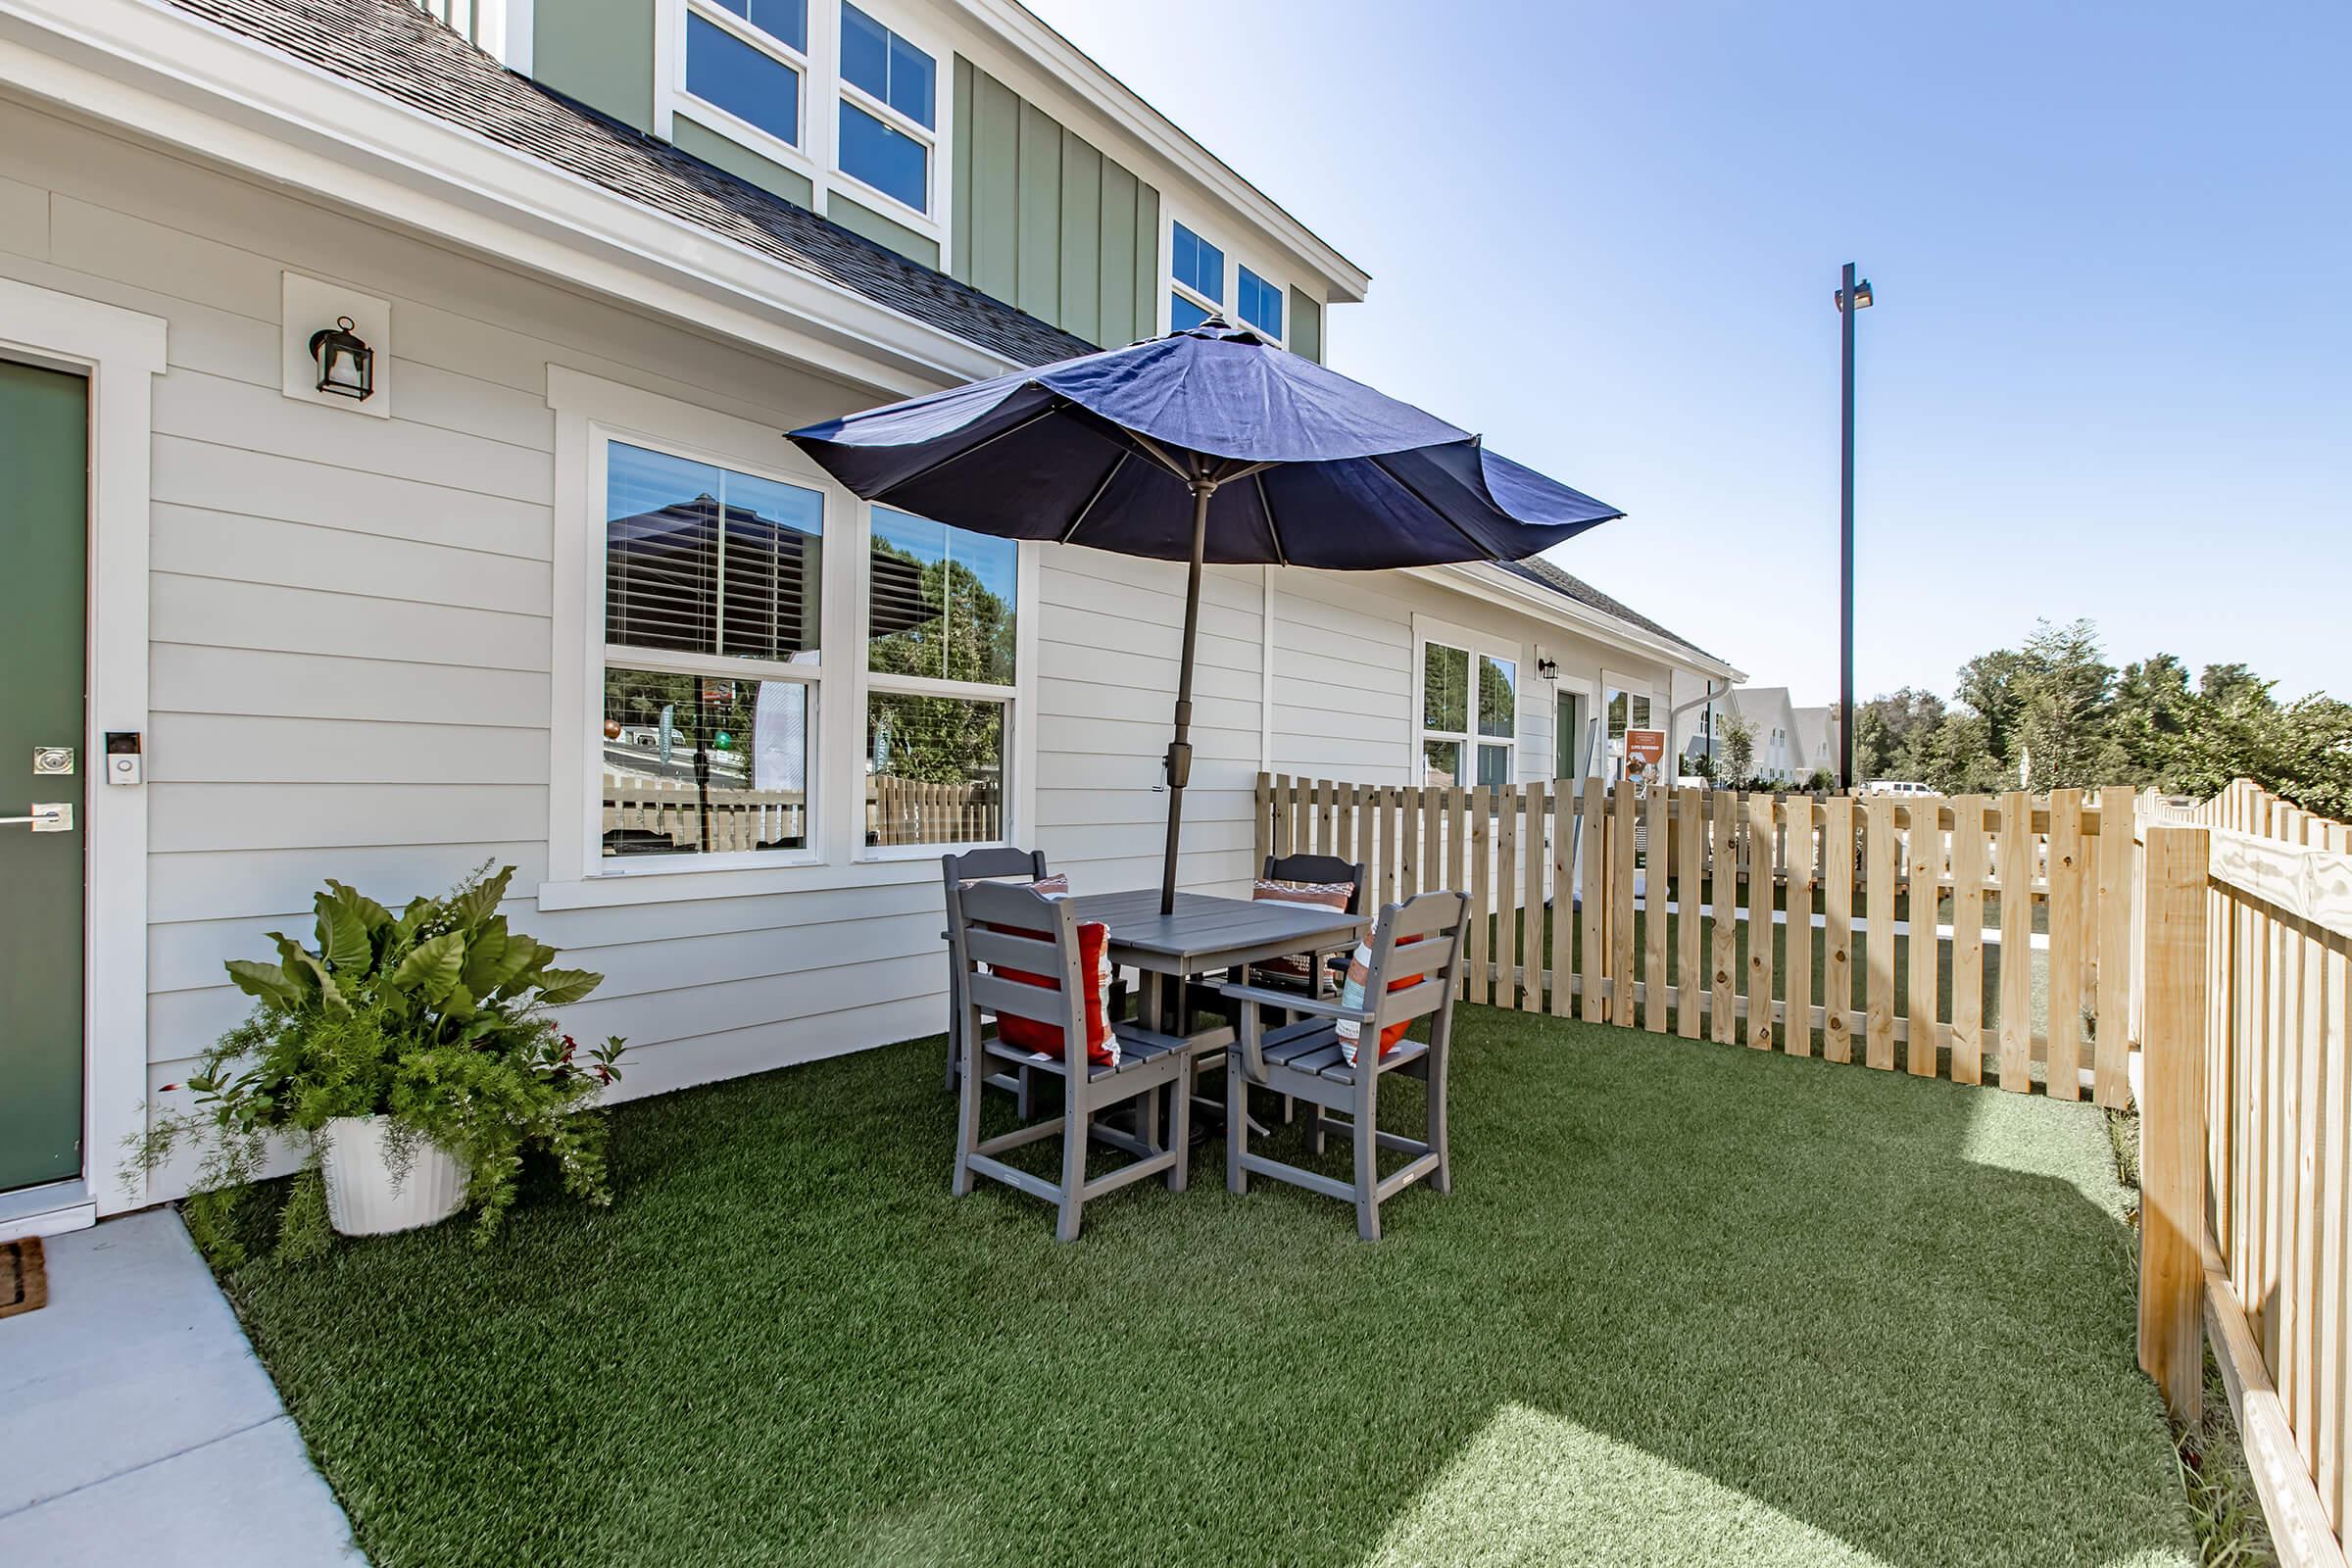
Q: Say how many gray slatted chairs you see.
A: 4